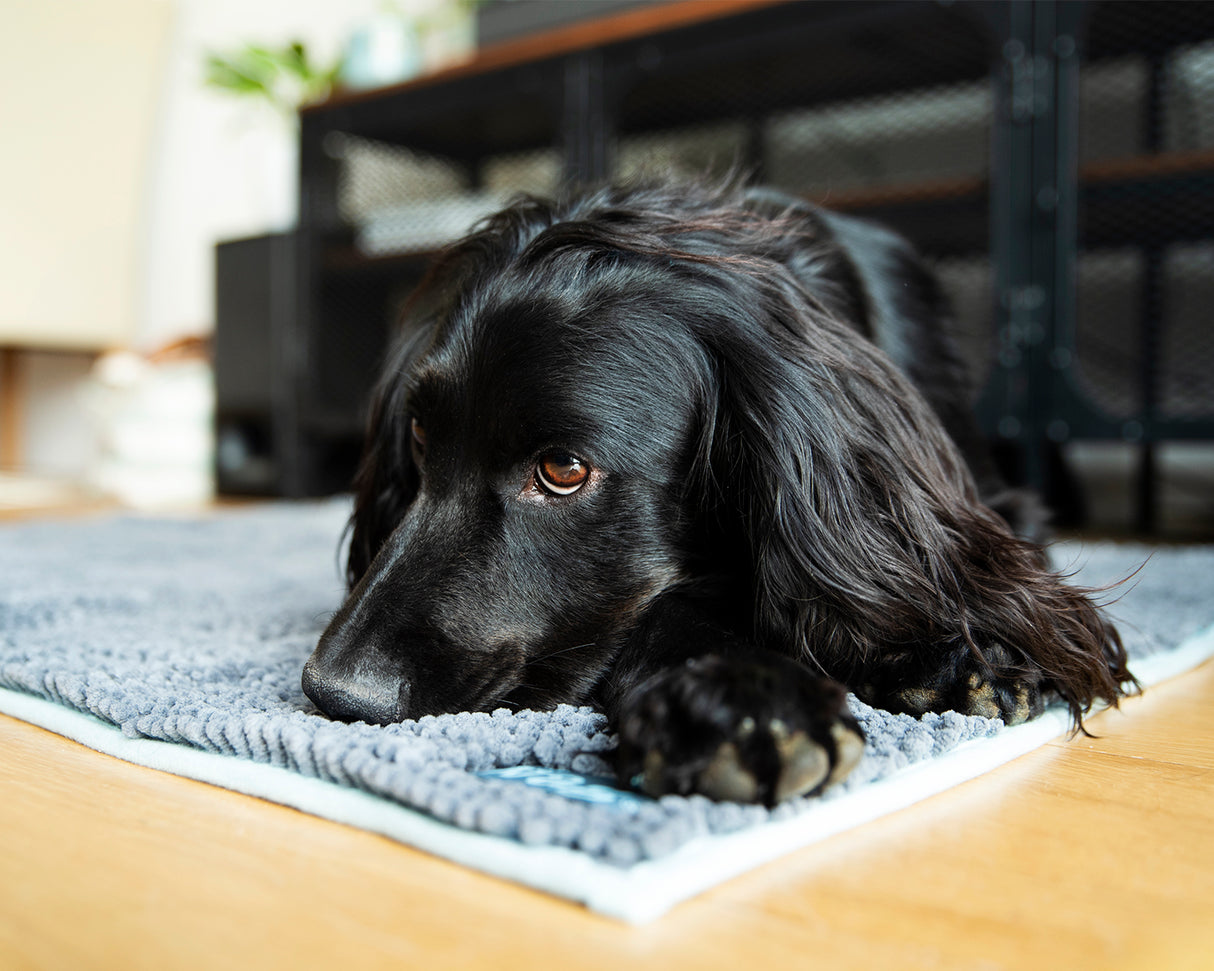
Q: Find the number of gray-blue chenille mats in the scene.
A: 1